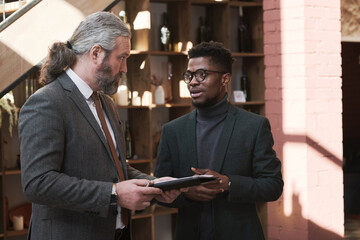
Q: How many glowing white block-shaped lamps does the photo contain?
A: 2